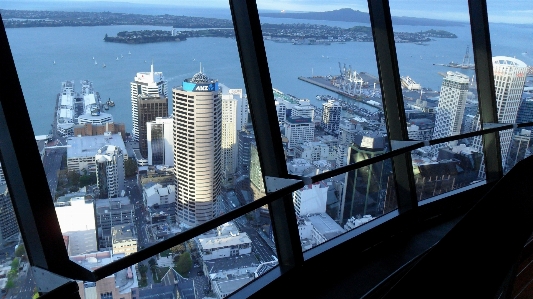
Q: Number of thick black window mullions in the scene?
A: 4